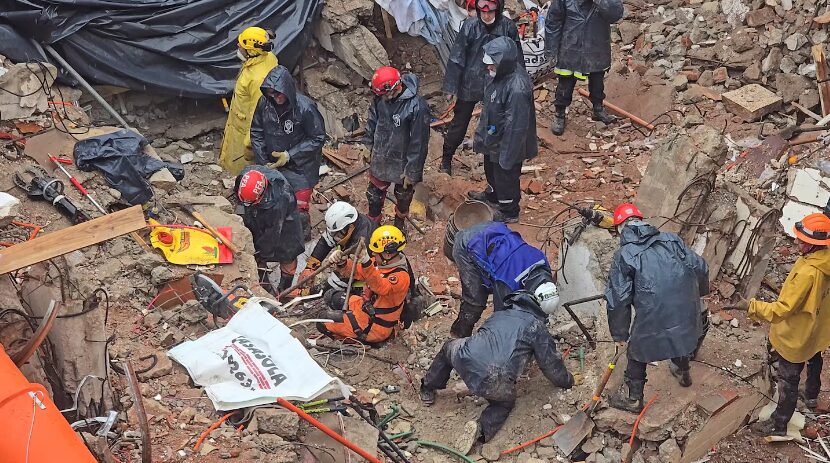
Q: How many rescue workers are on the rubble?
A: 13